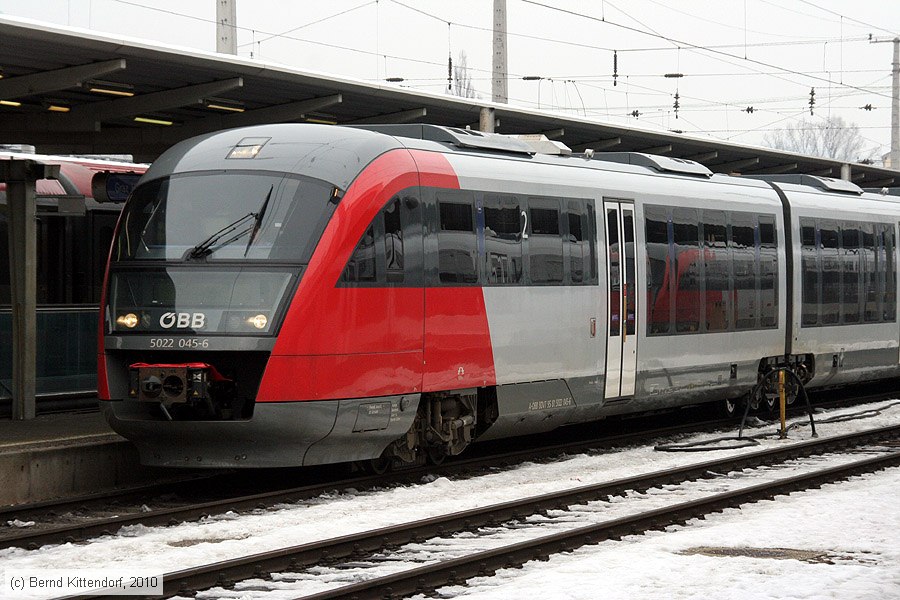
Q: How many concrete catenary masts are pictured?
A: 3